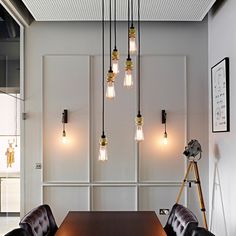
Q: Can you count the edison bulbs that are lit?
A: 8